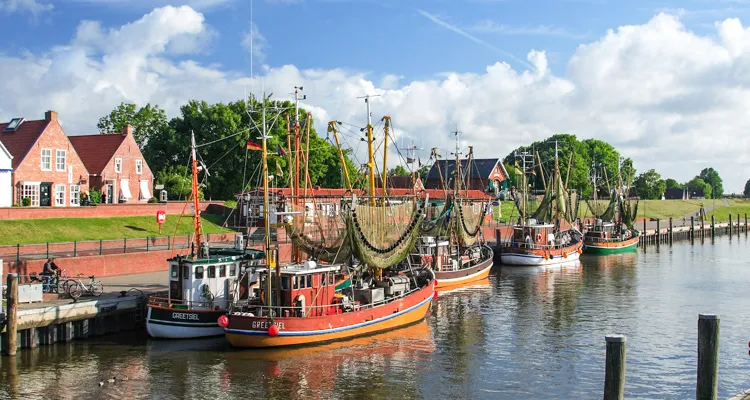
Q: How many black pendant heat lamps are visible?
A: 0